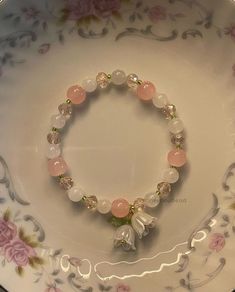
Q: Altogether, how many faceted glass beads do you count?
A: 10